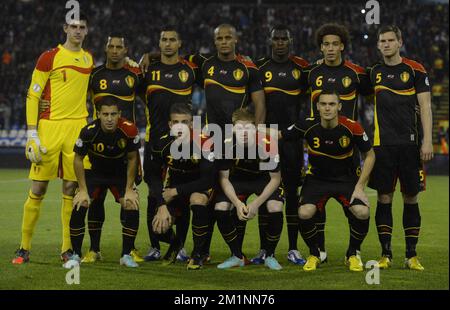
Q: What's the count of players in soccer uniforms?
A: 11